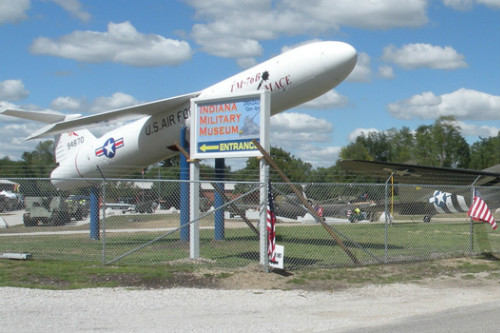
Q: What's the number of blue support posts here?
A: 3